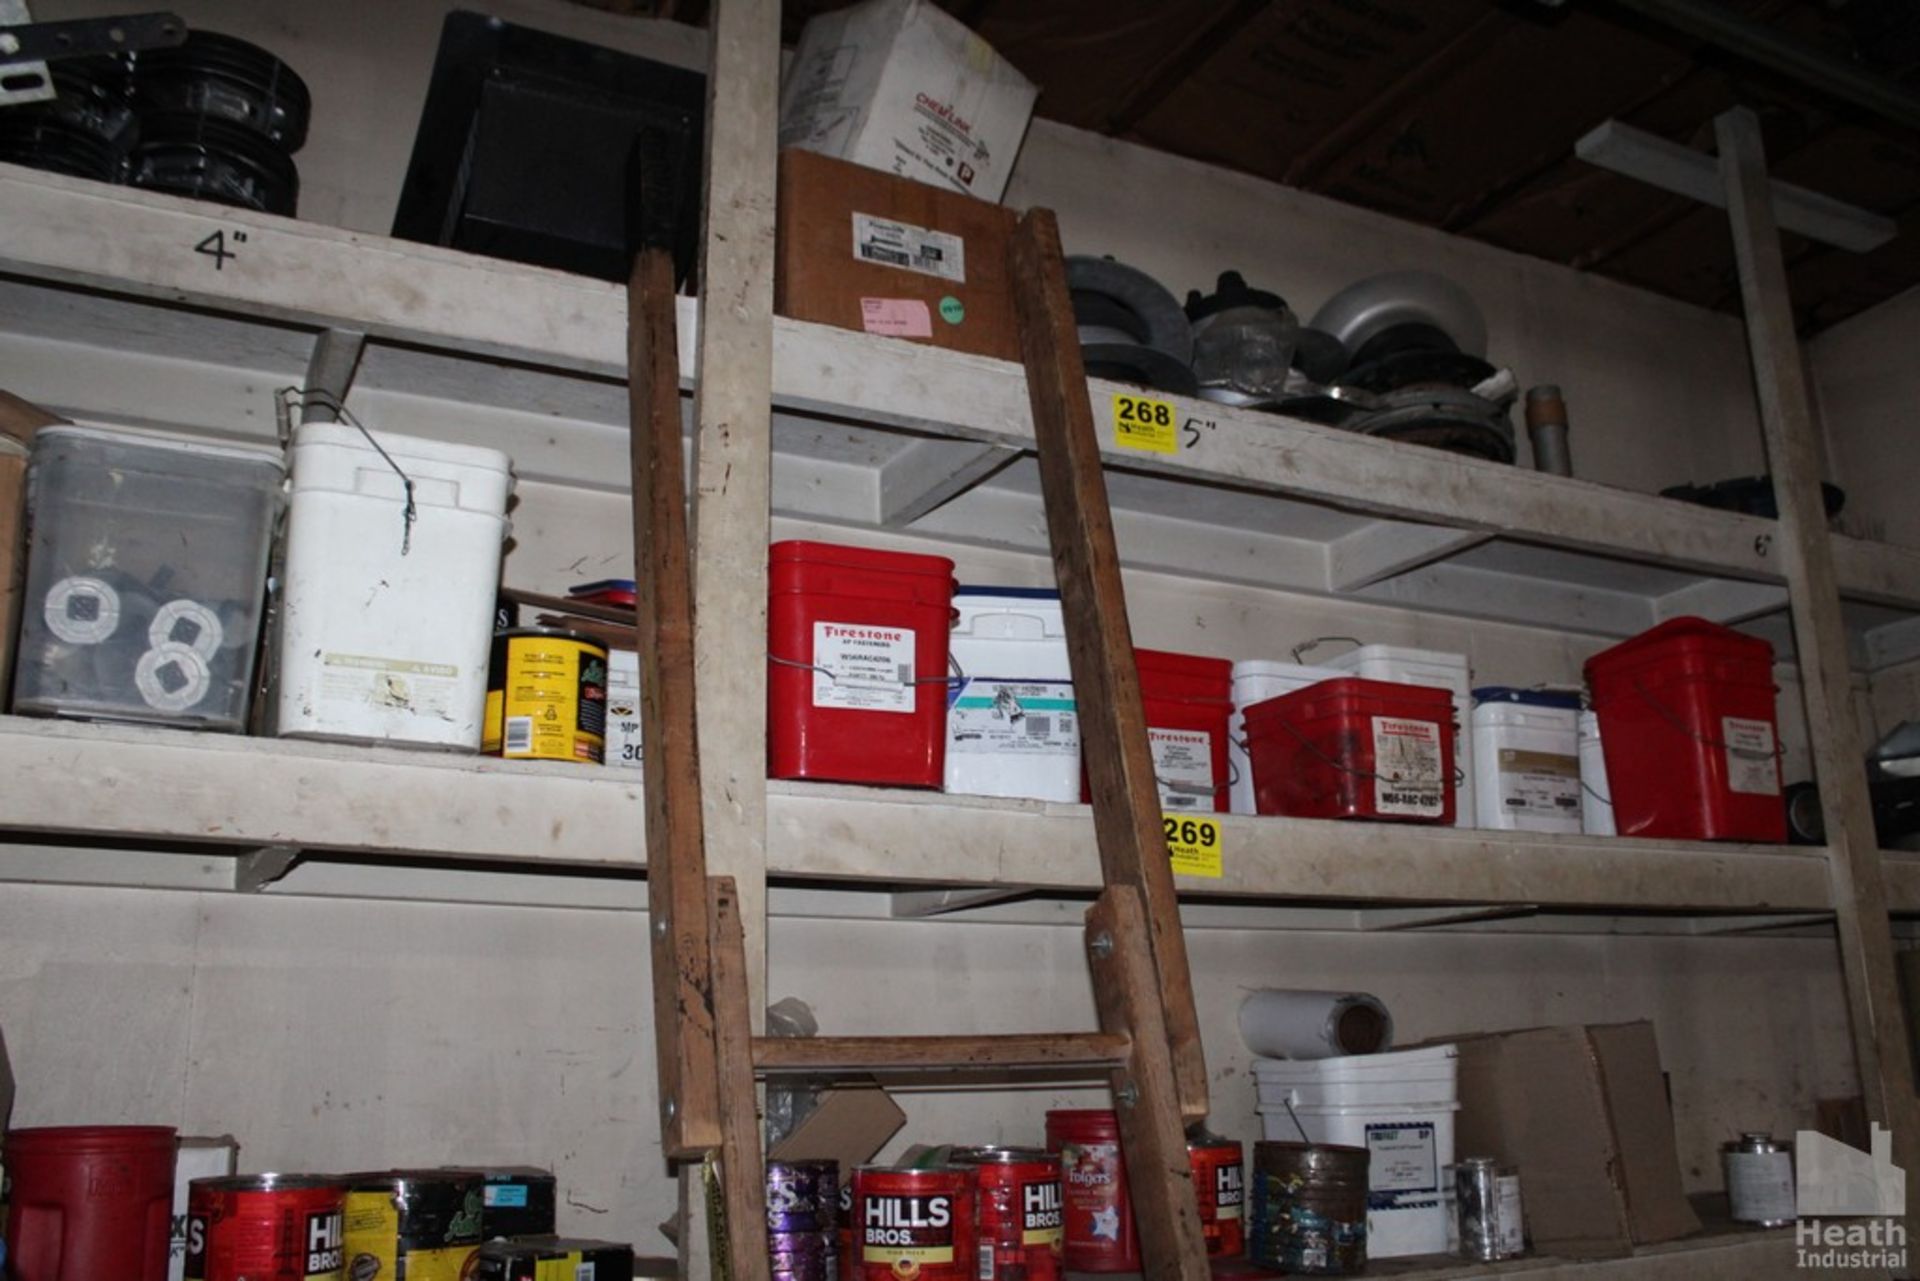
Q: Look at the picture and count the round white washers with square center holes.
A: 3